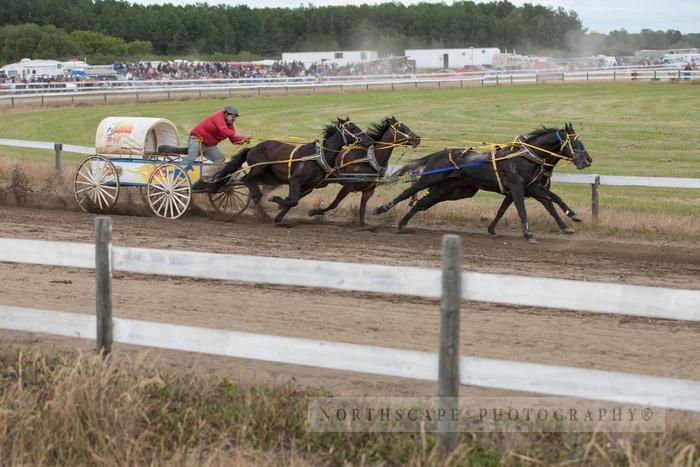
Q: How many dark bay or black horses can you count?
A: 4